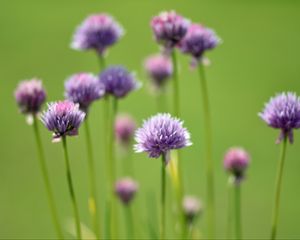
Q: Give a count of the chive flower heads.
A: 14